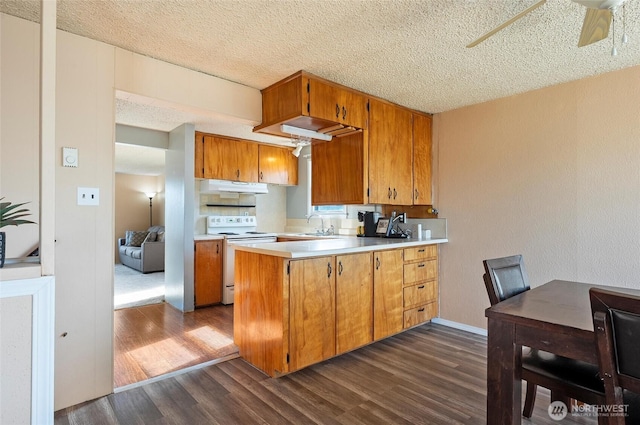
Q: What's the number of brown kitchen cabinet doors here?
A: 11